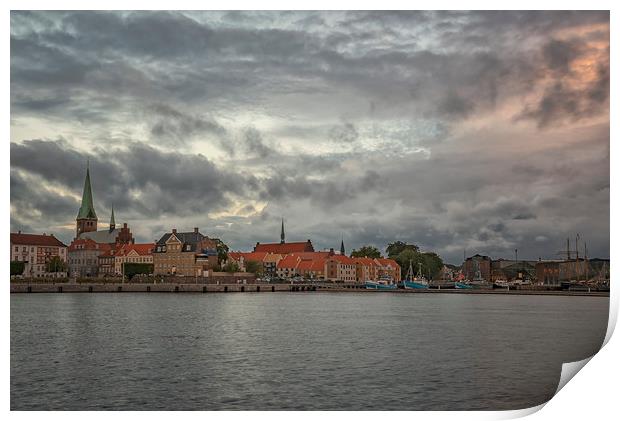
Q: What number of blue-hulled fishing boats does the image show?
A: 3